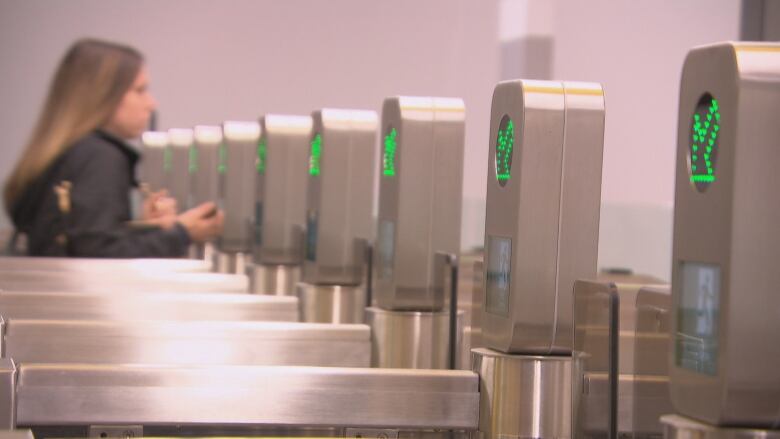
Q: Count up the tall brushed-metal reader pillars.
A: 9